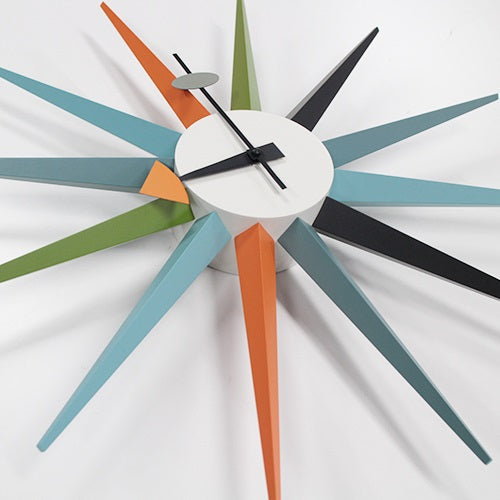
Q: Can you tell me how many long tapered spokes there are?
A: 12